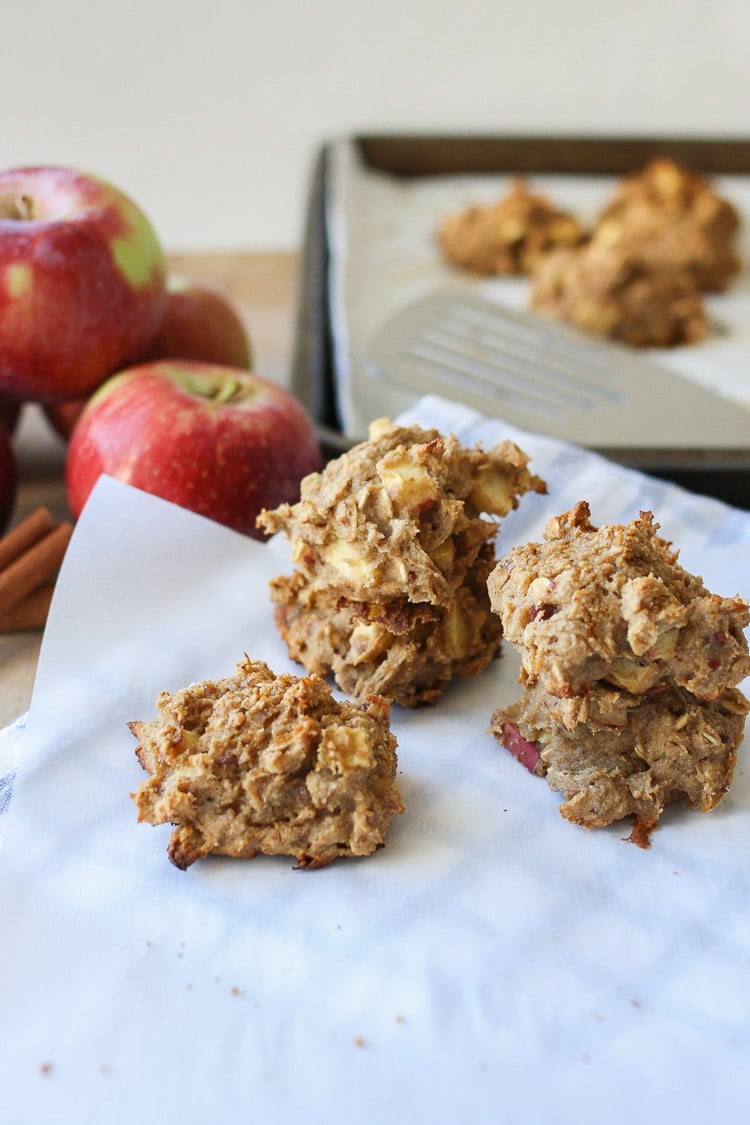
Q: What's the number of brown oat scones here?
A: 8